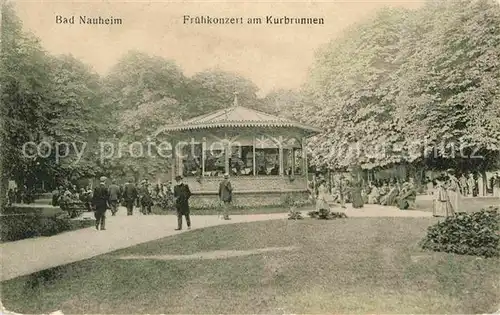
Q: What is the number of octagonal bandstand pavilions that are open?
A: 1